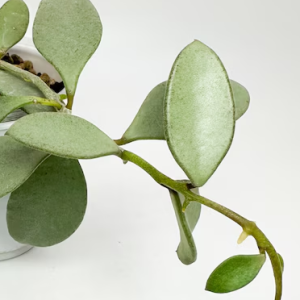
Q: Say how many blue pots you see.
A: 0